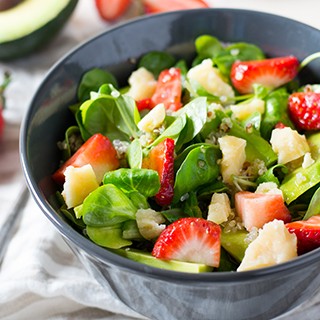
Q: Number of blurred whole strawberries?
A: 1